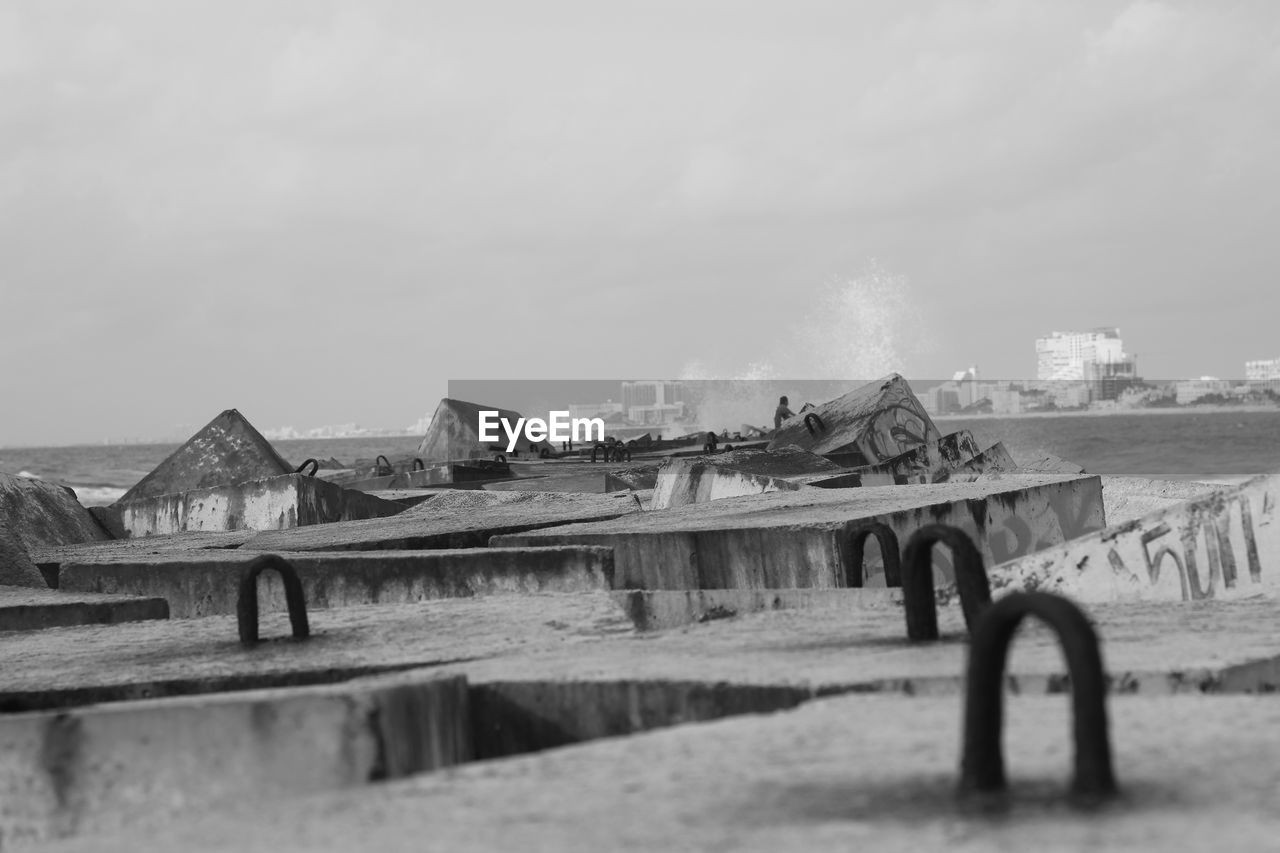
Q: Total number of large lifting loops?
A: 4